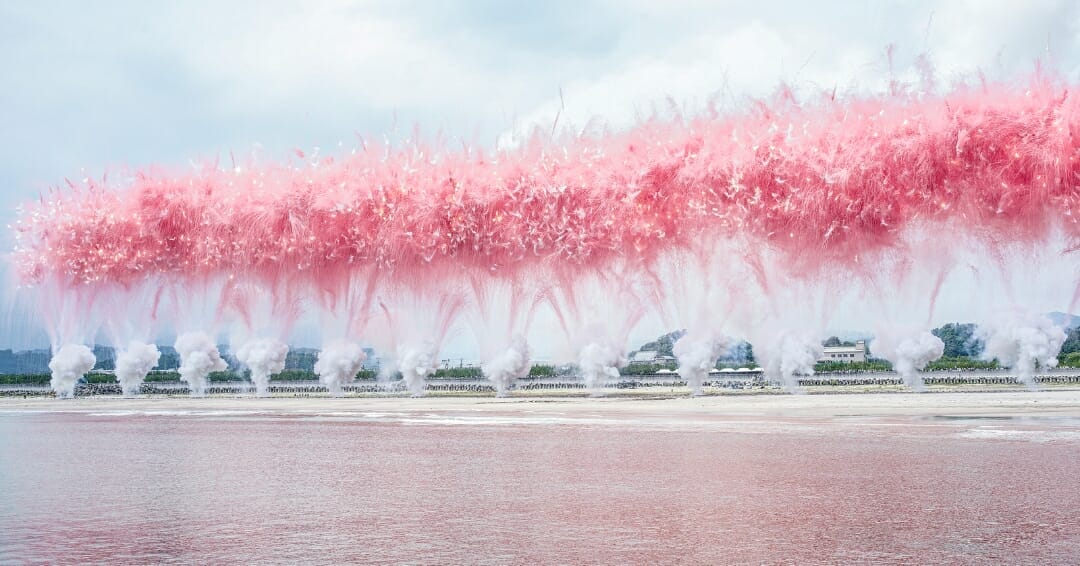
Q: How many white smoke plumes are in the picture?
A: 12